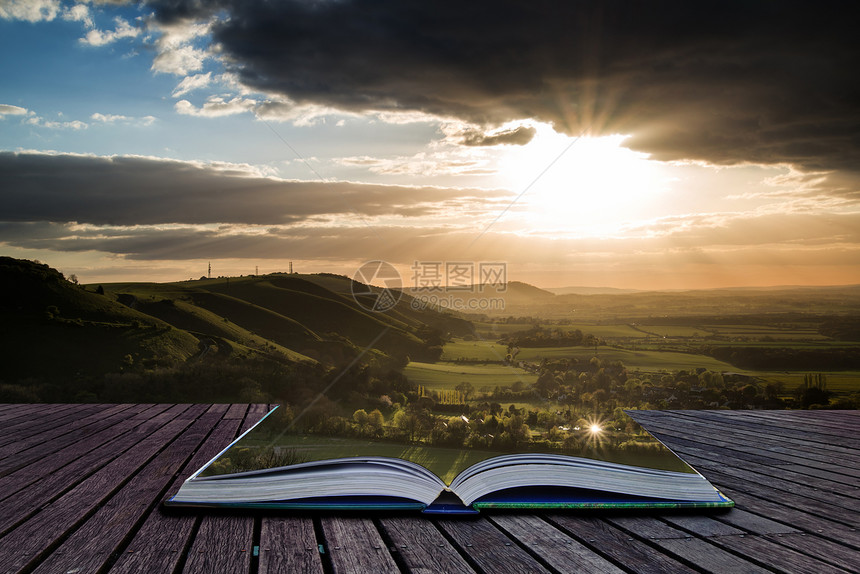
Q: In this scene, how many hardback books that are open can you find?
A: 1